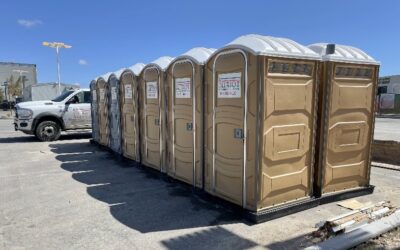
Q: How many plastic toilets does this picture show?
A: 8